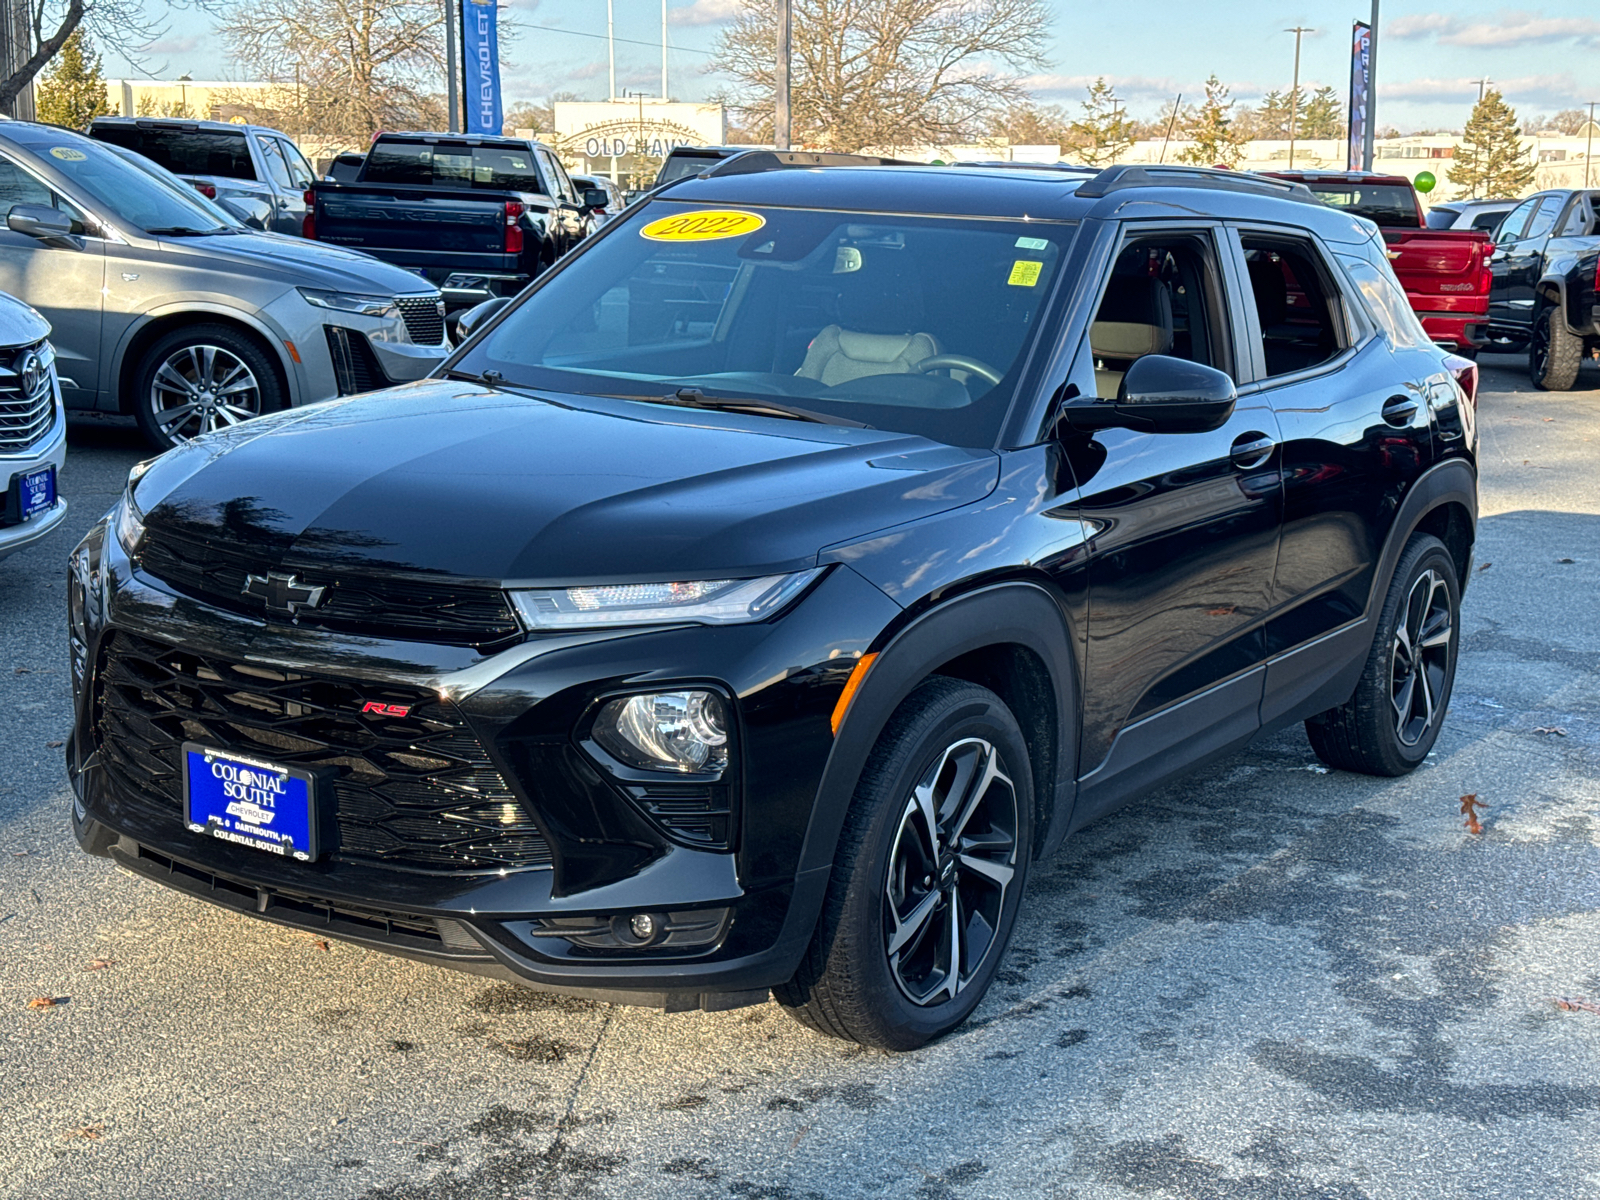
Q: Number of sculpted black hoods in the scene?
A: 1